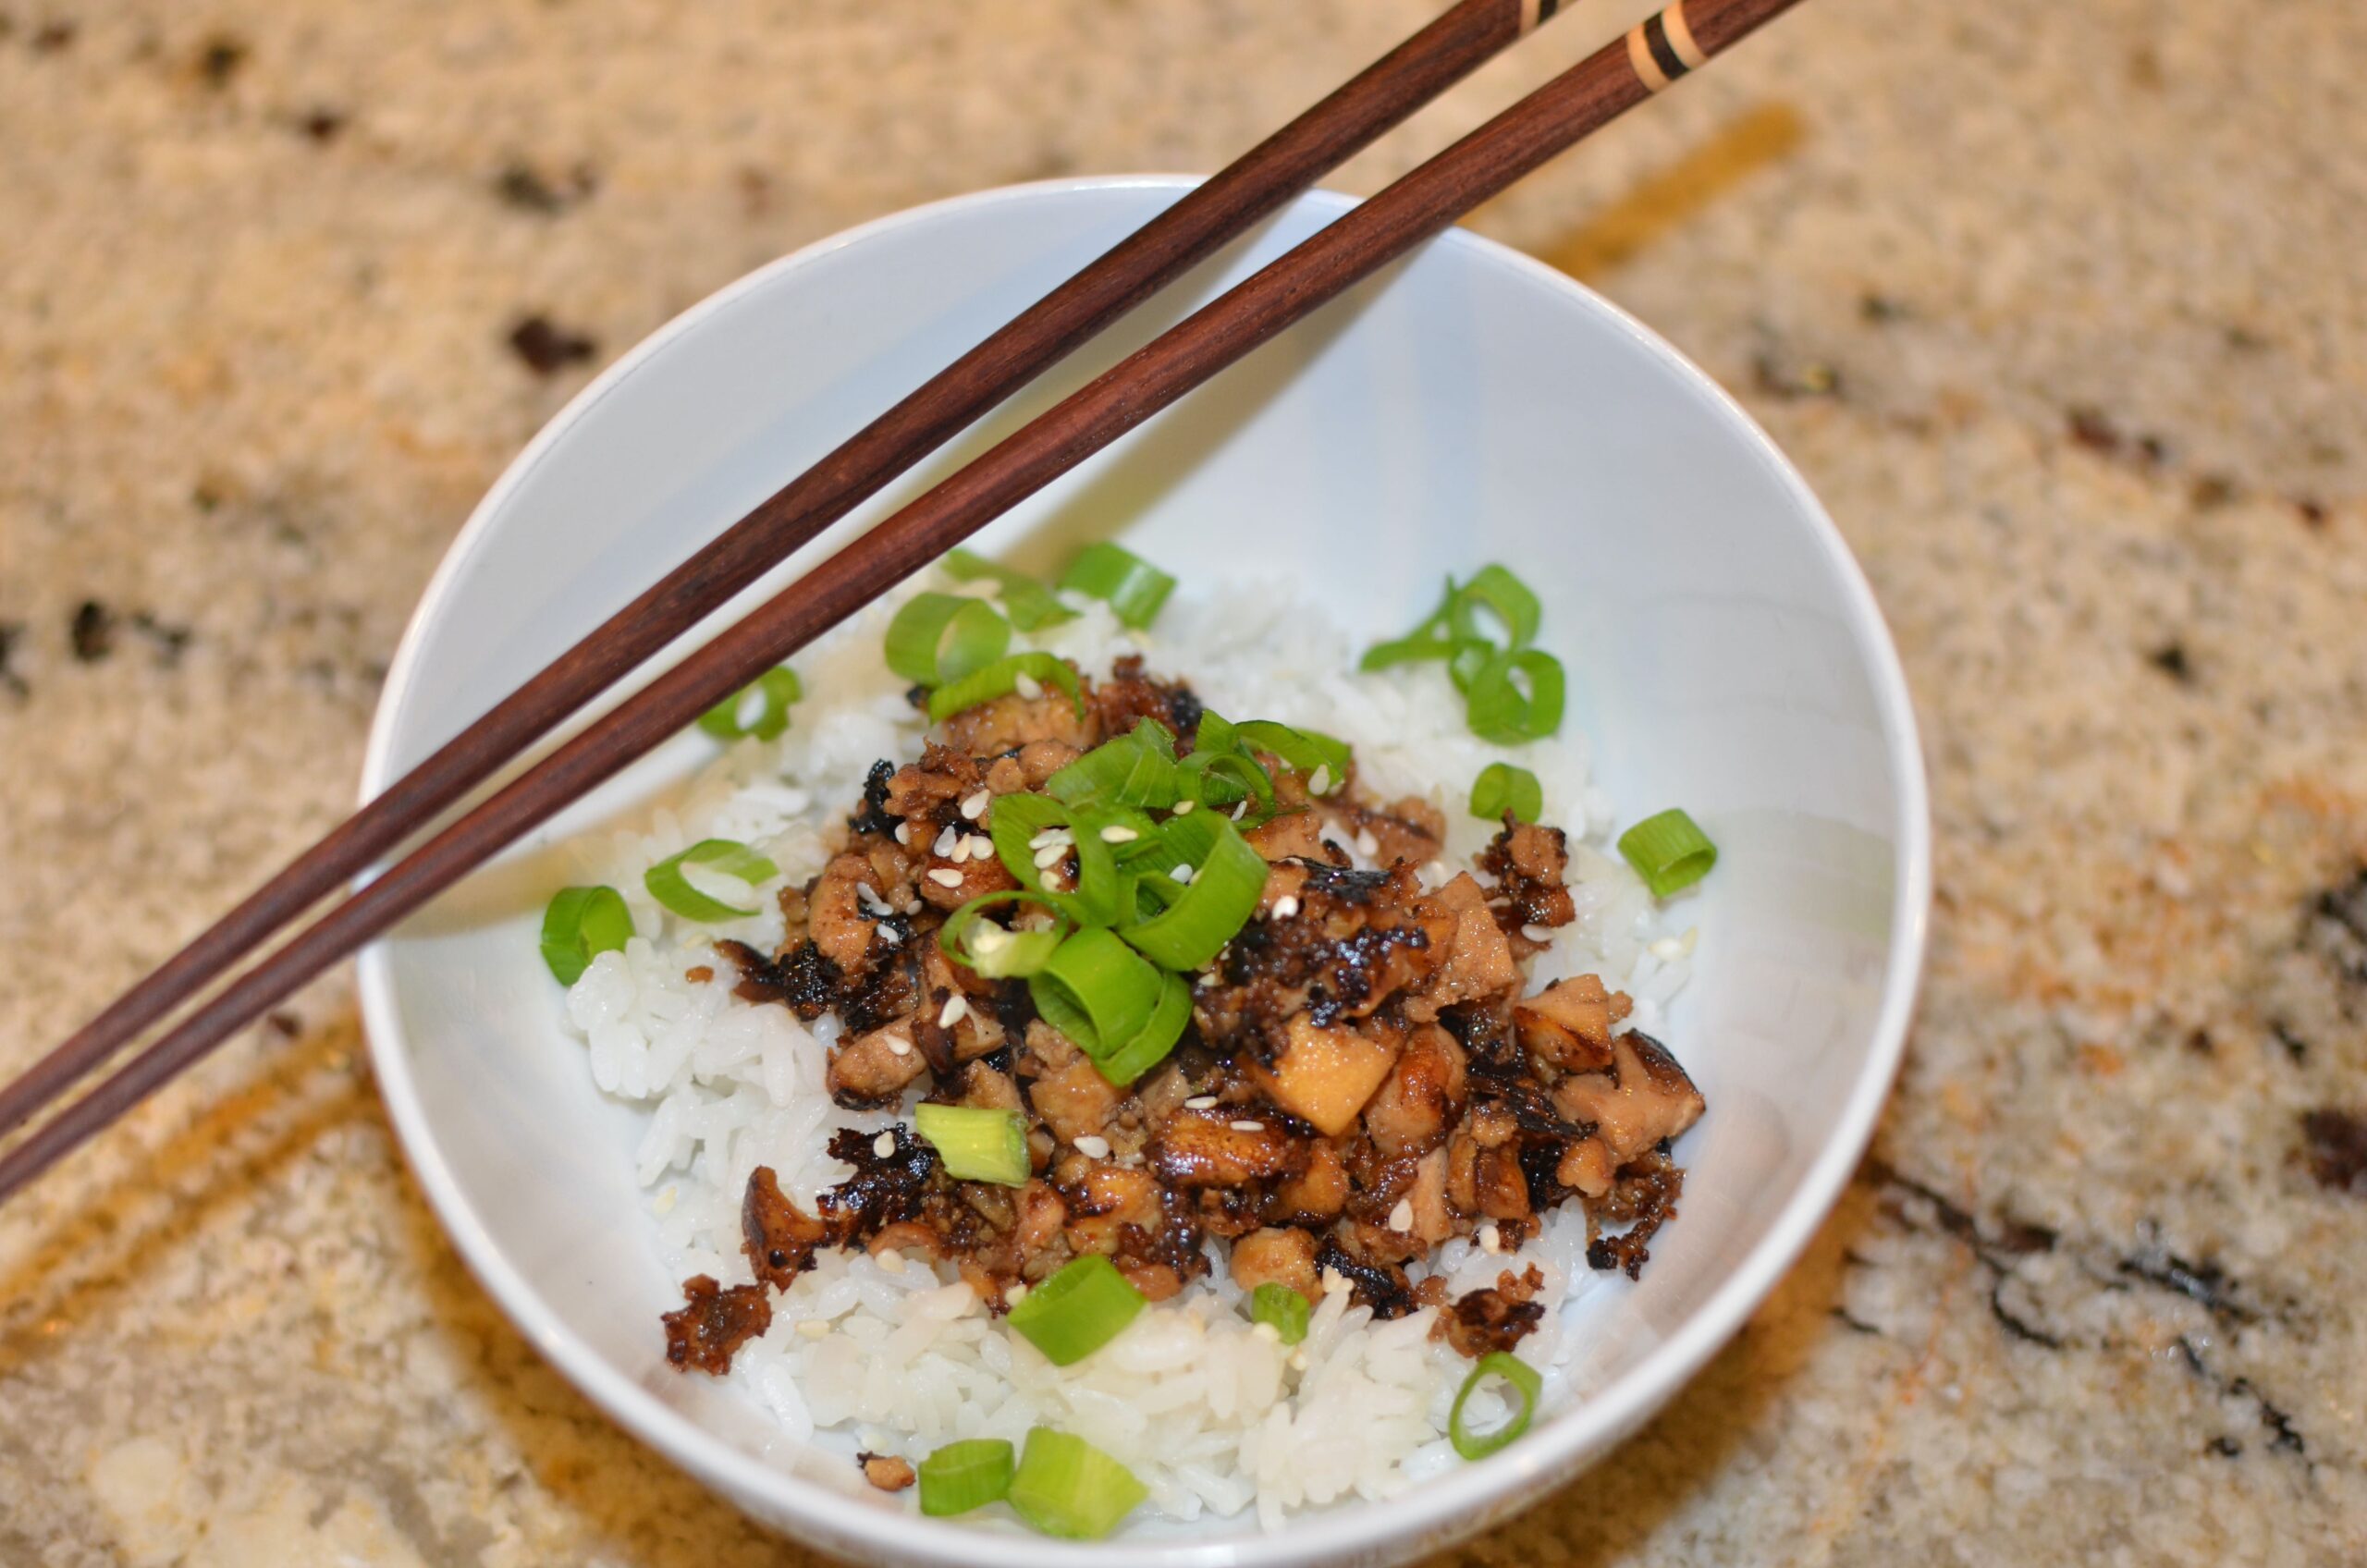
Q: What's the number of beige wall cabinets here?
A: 0